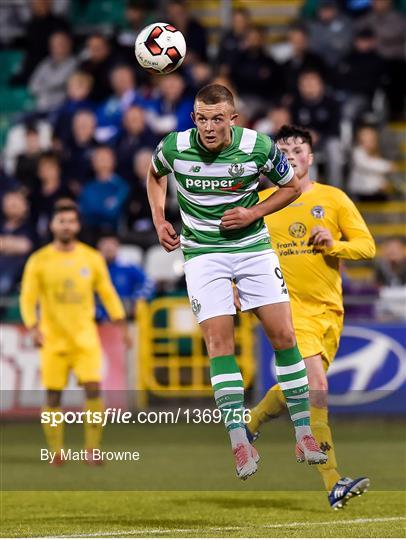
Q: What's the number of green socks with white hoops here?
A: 2